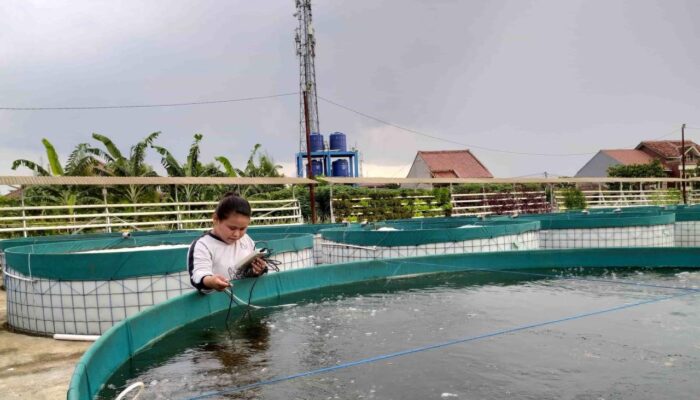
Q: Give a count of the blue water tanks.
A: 4